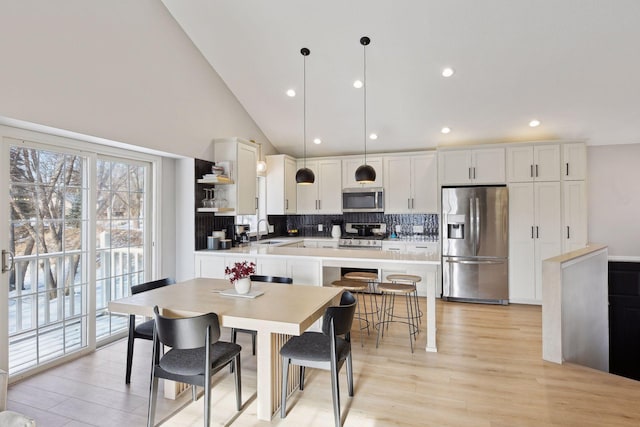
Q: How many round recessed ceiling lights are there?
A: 7